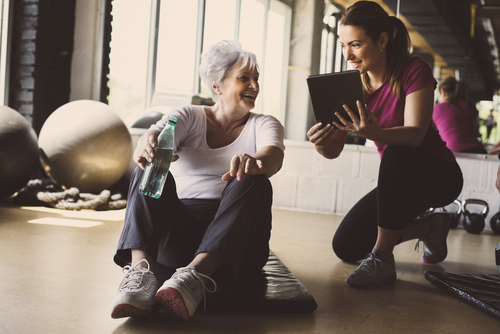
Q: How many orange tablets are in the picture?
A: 0